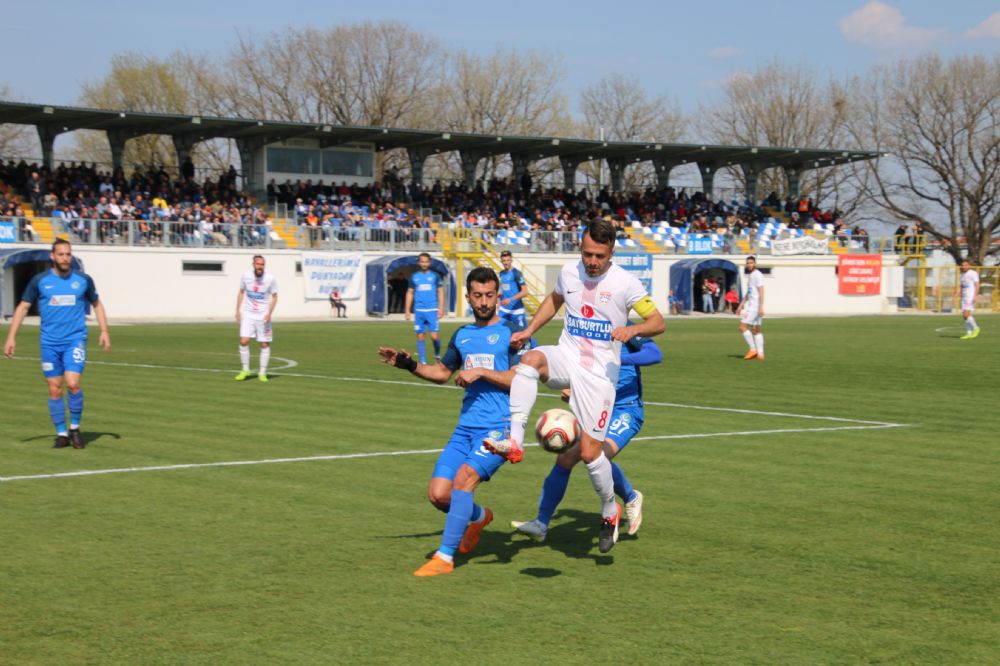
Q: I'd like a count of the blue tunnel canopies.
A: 3